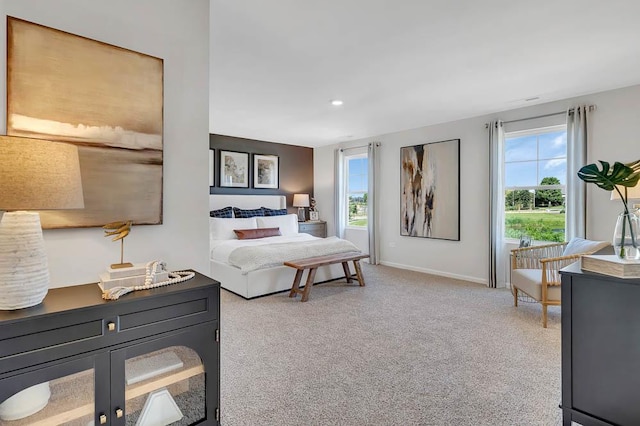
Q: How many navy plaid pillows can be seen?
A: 3